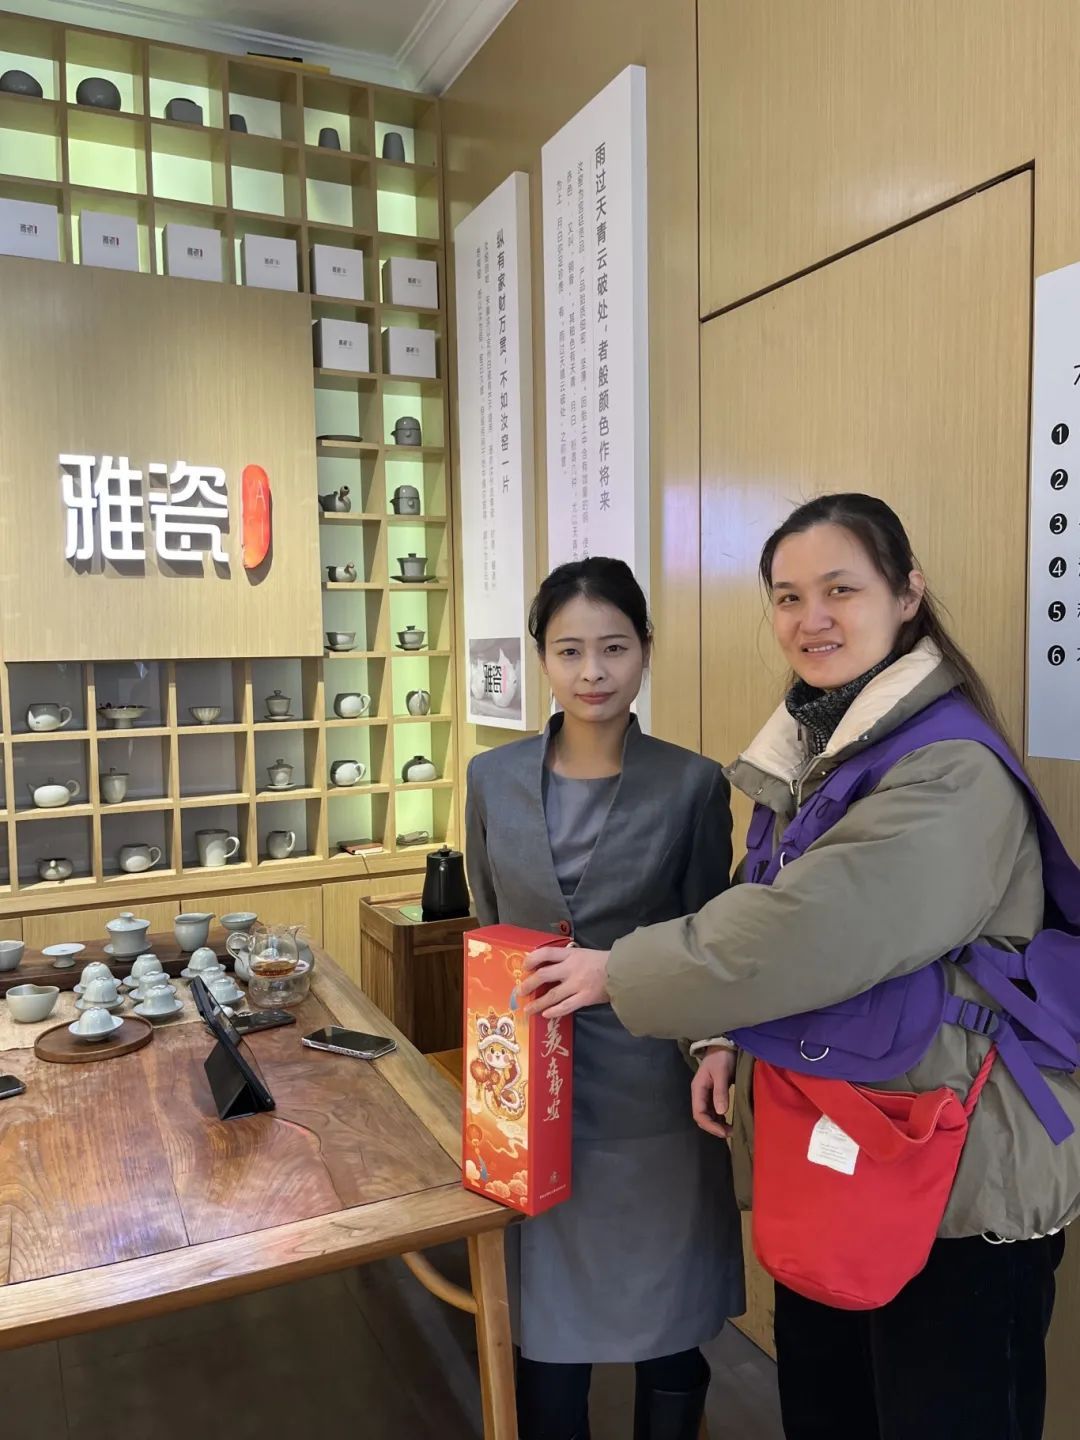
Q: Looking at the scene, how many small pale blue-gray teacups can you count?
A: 9